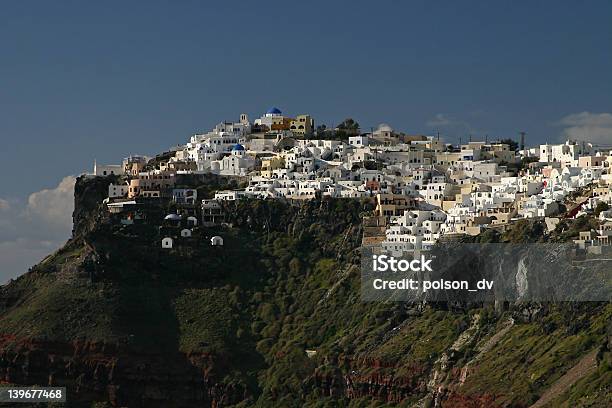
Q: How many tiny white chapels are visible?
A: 3